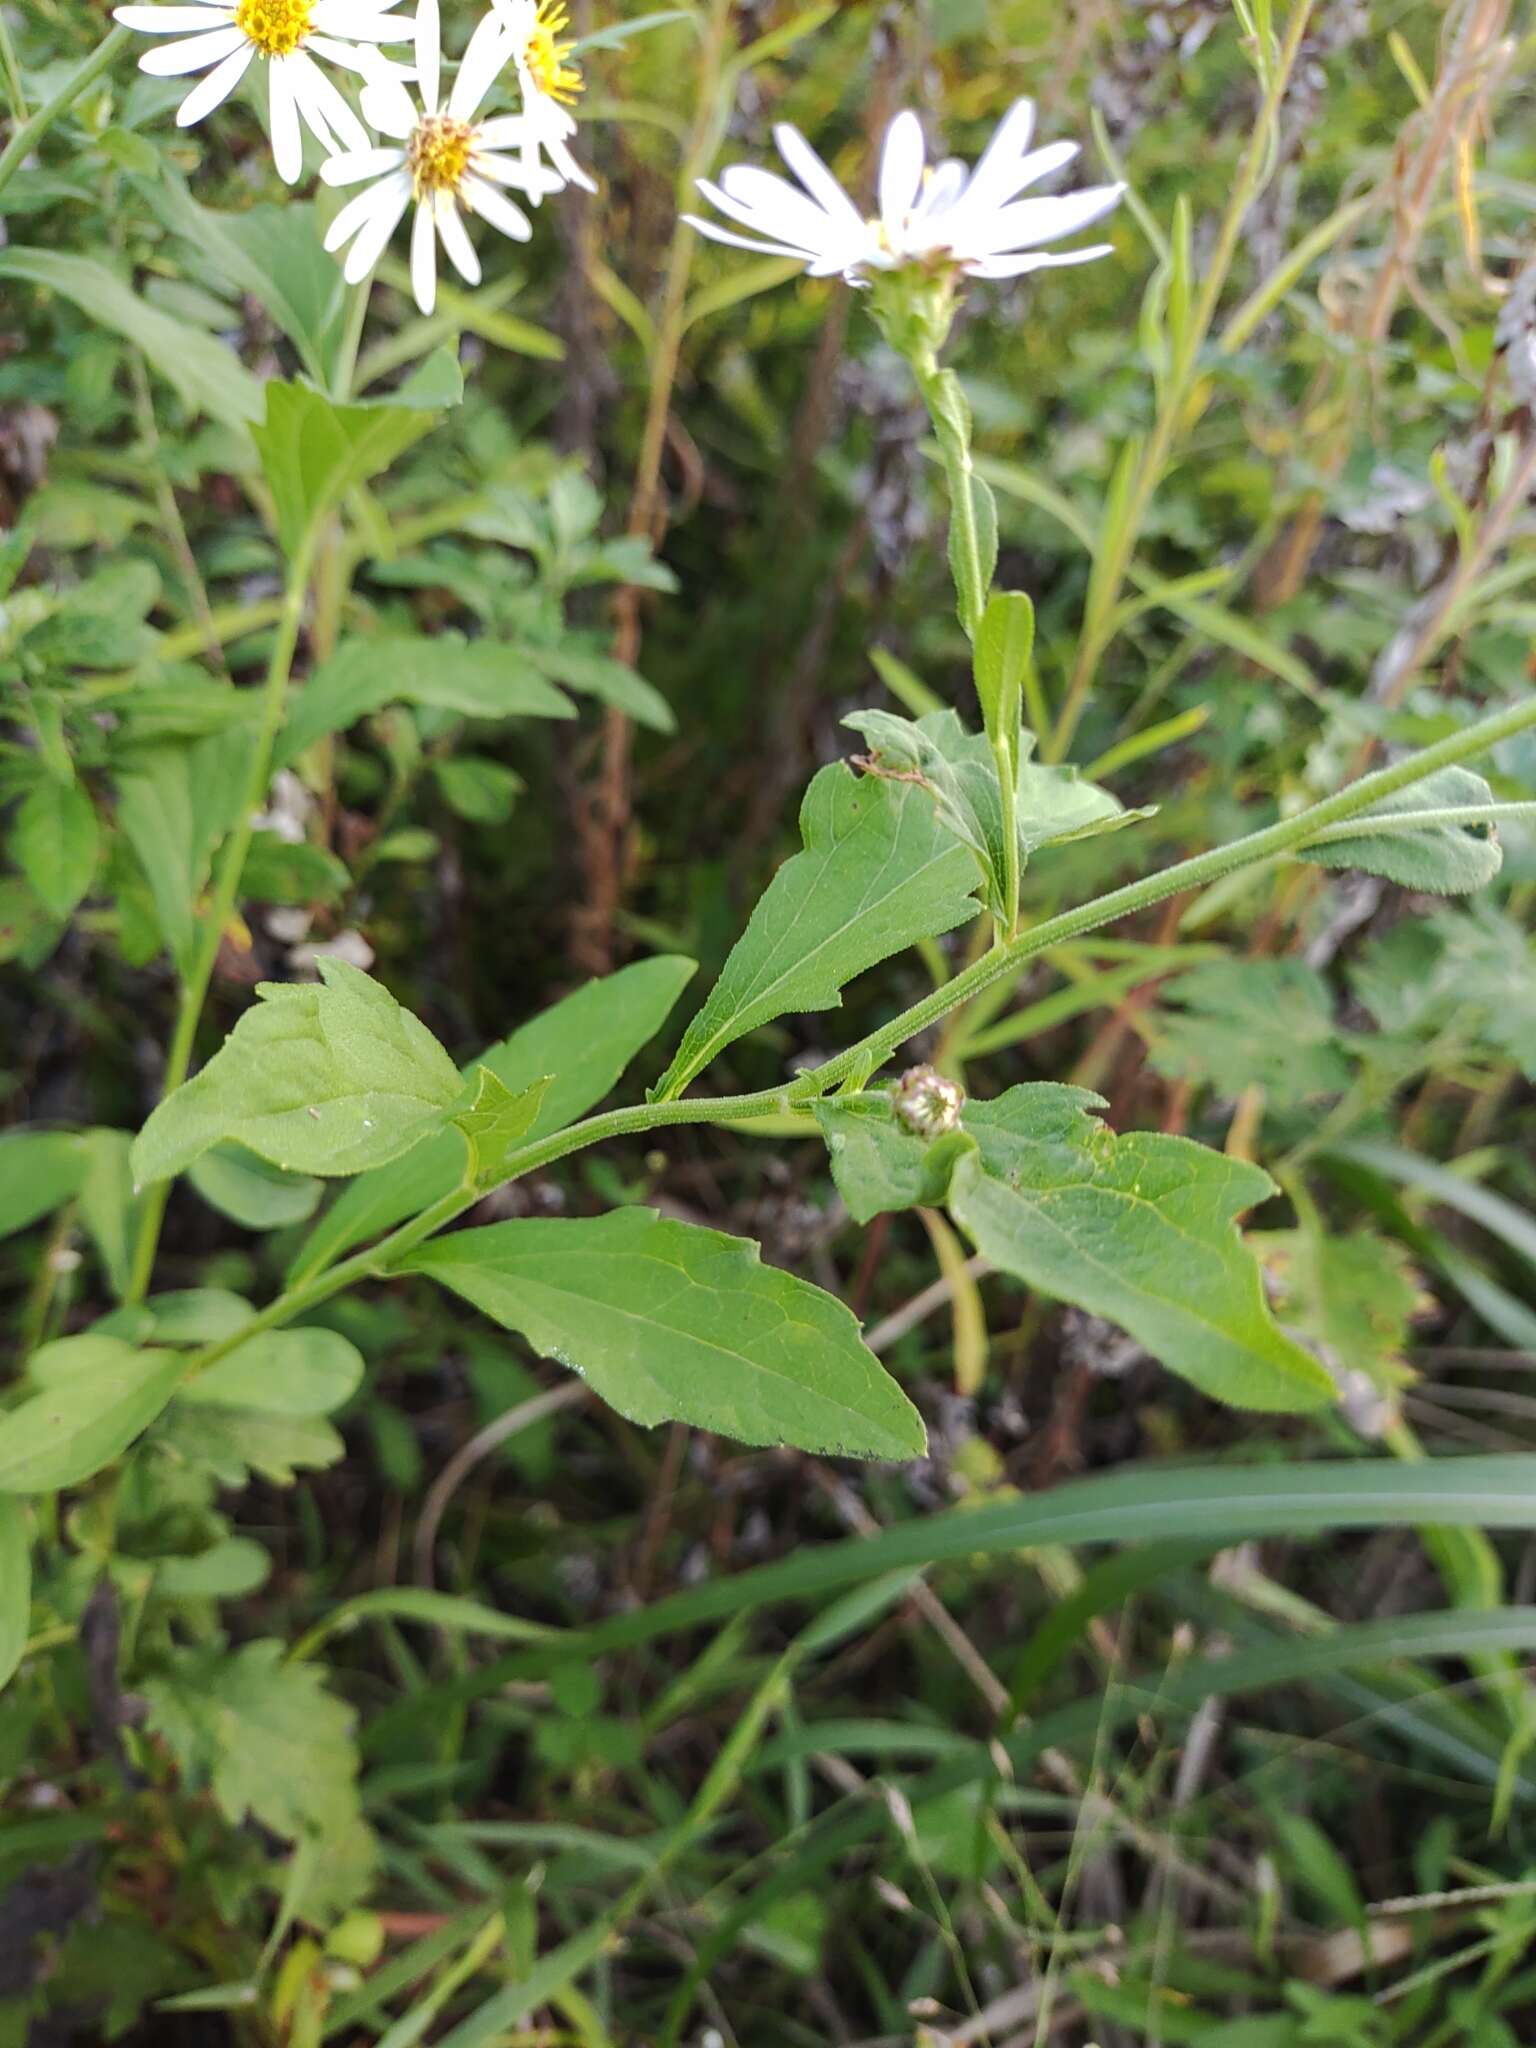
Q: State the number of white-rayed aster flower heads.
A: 4